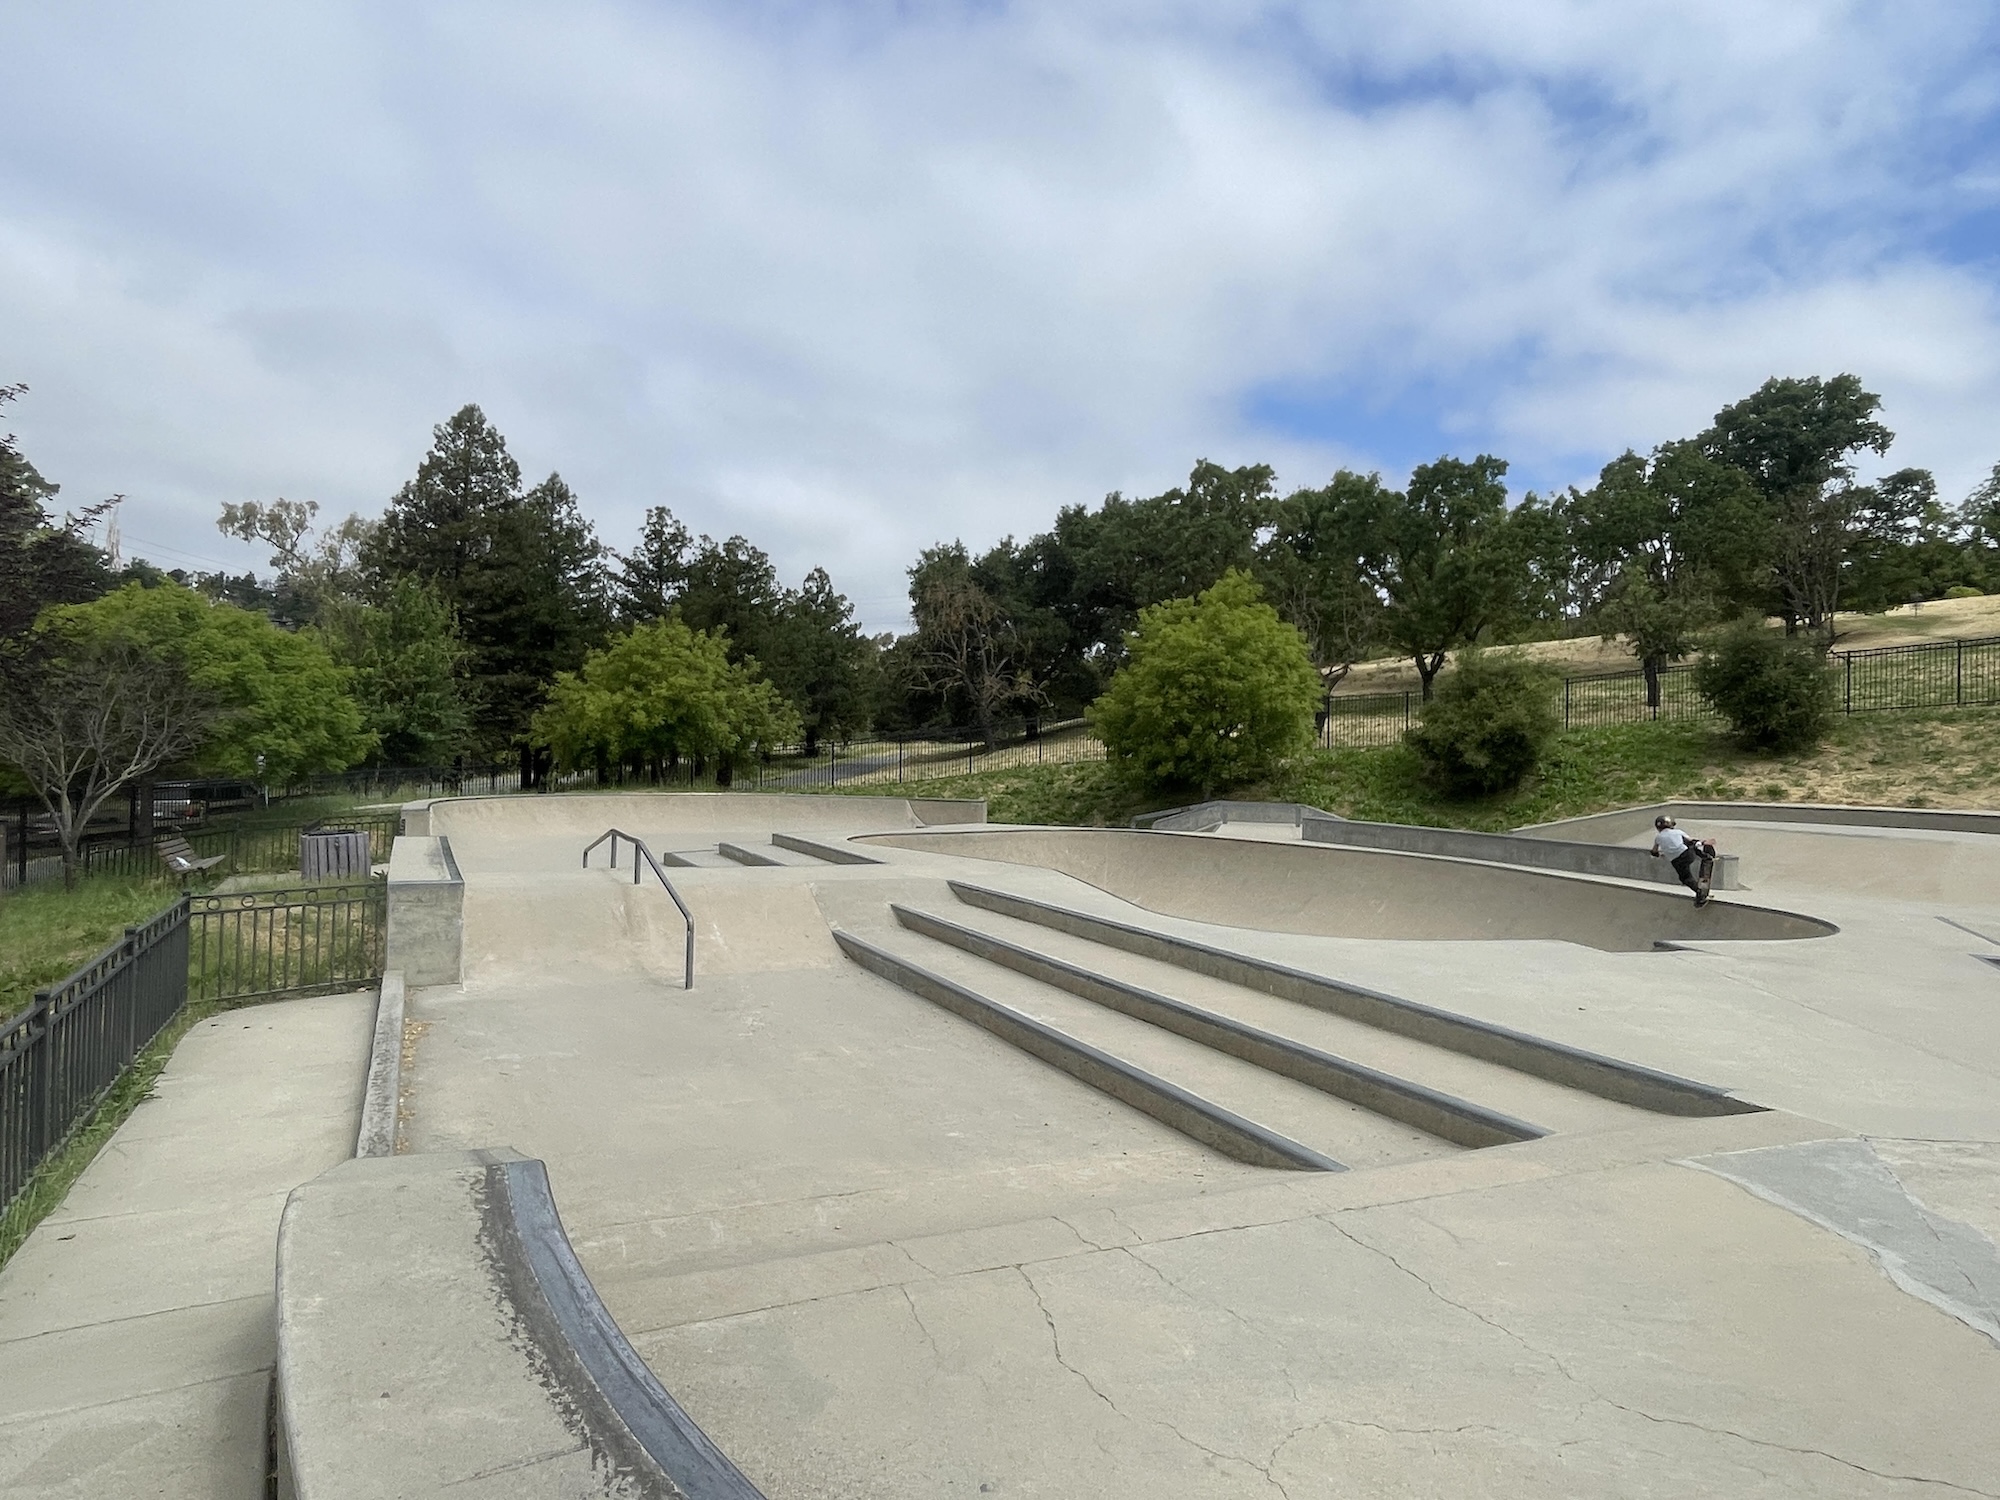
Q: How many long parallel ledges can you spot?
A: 3